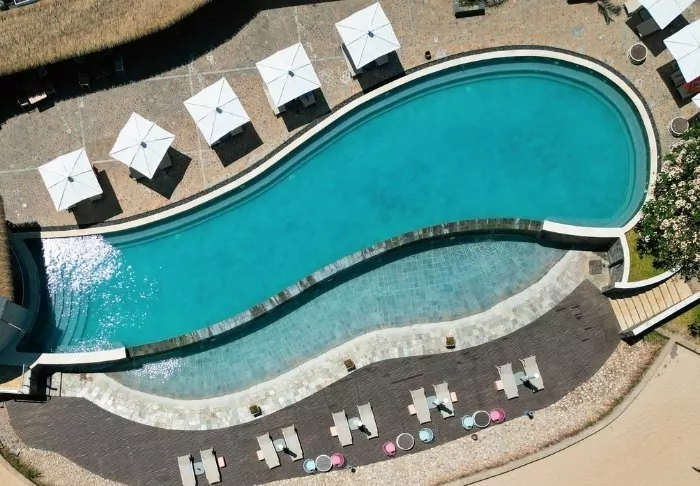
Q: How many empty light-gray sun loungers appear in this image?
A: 10